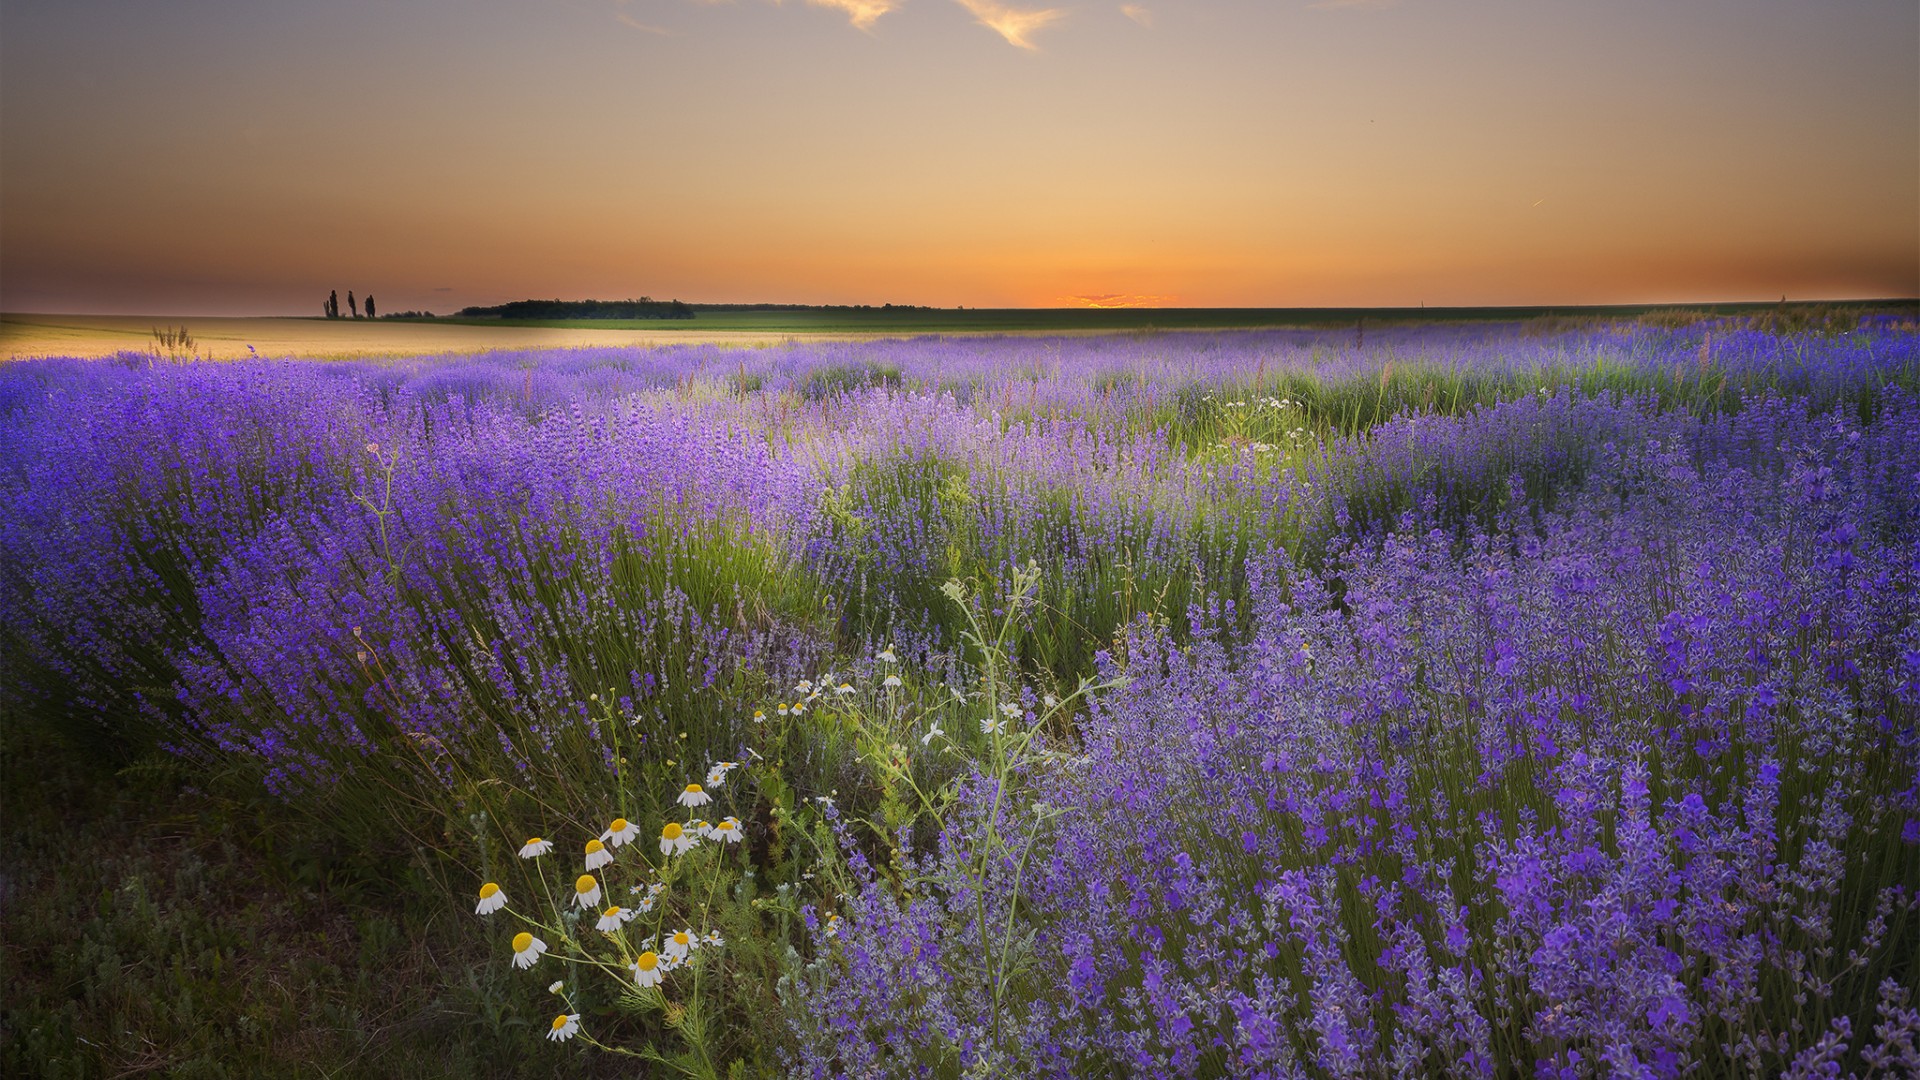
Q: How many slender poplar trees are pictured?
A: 3